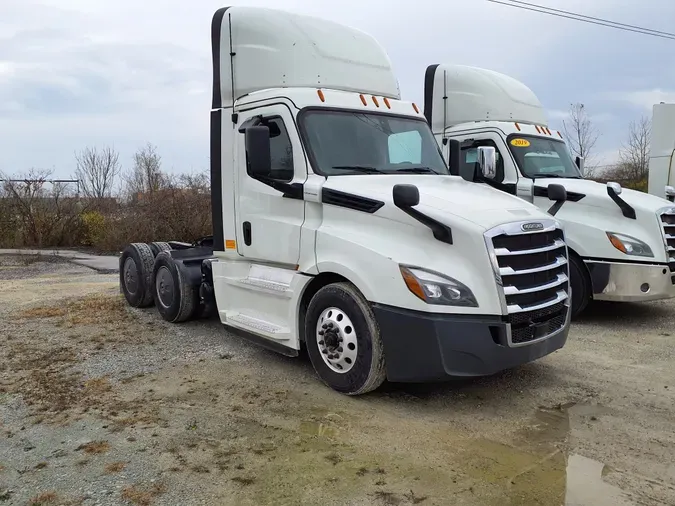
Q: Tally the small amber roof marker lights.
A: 10